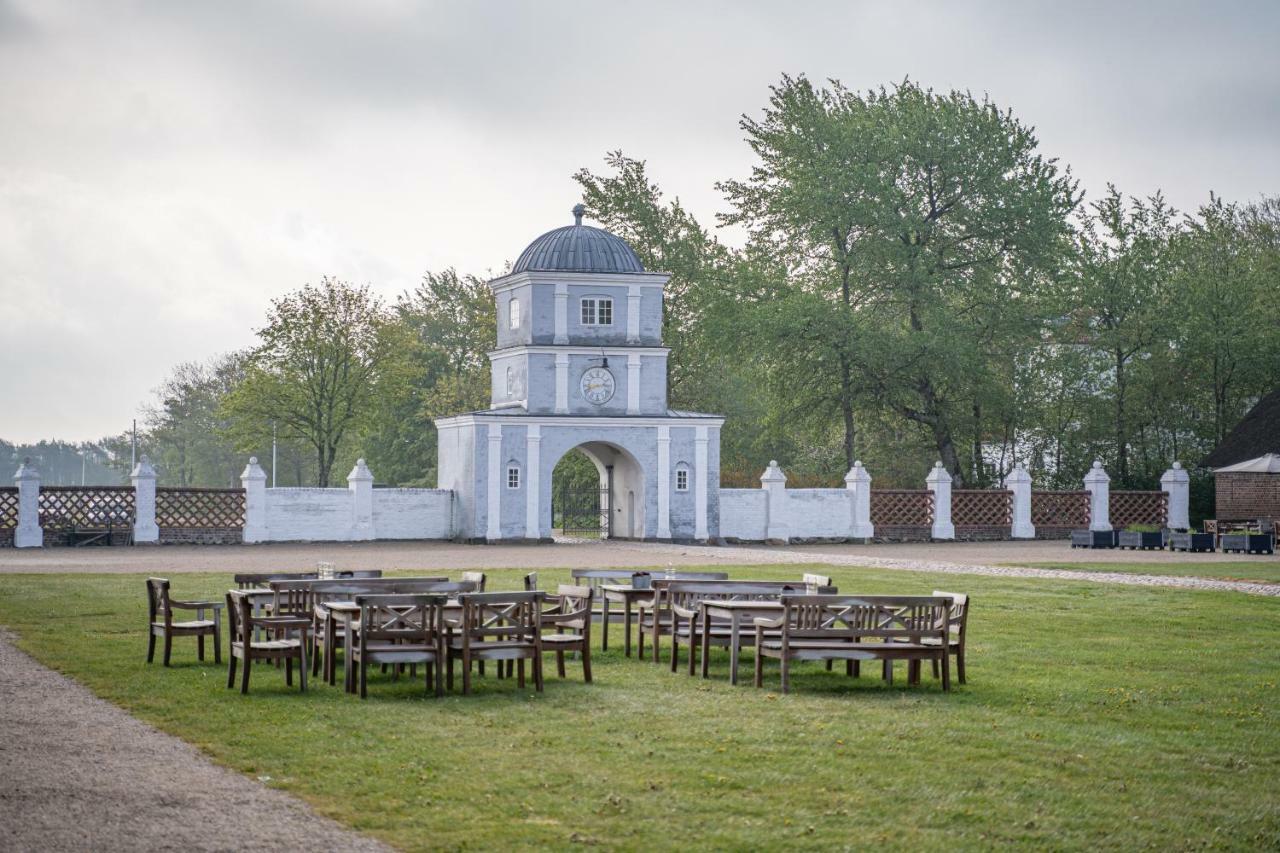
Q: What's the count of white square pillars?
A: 10